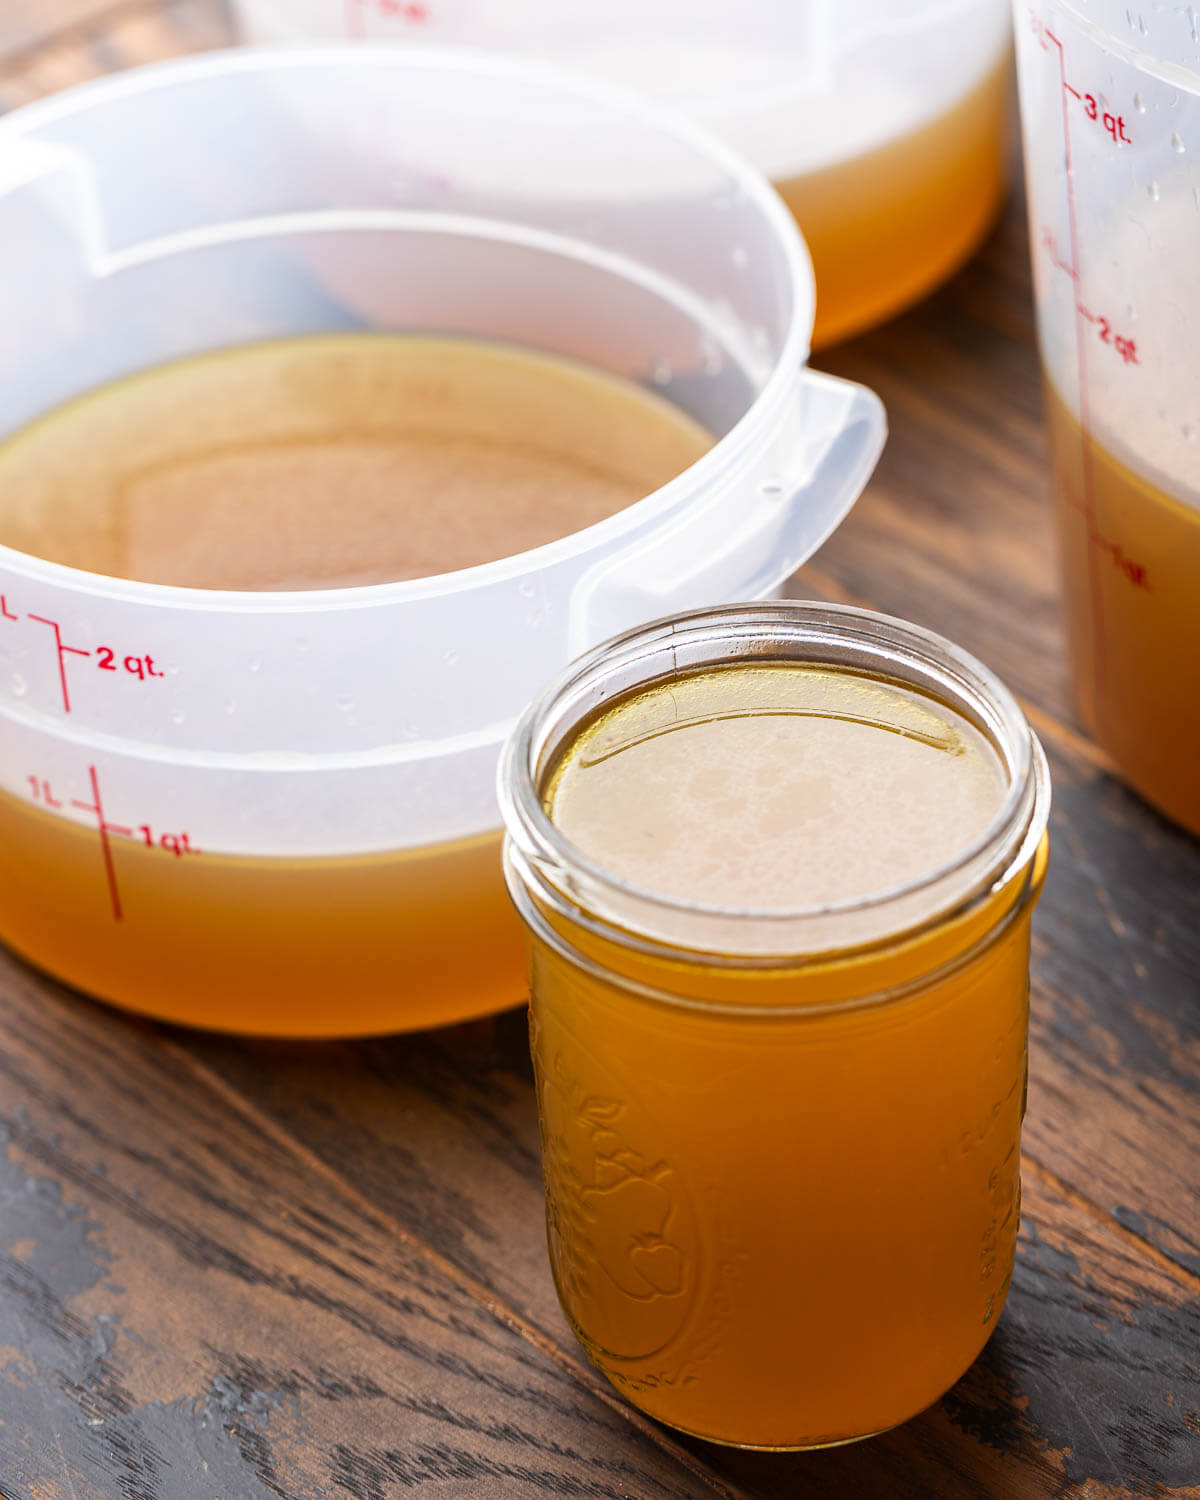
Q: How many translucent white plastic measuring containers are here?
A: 3